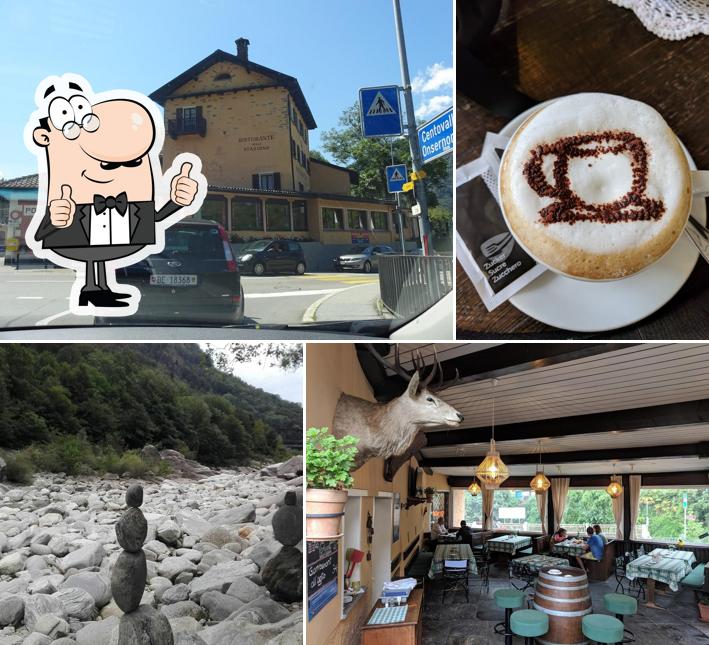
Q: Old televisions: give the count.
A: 0